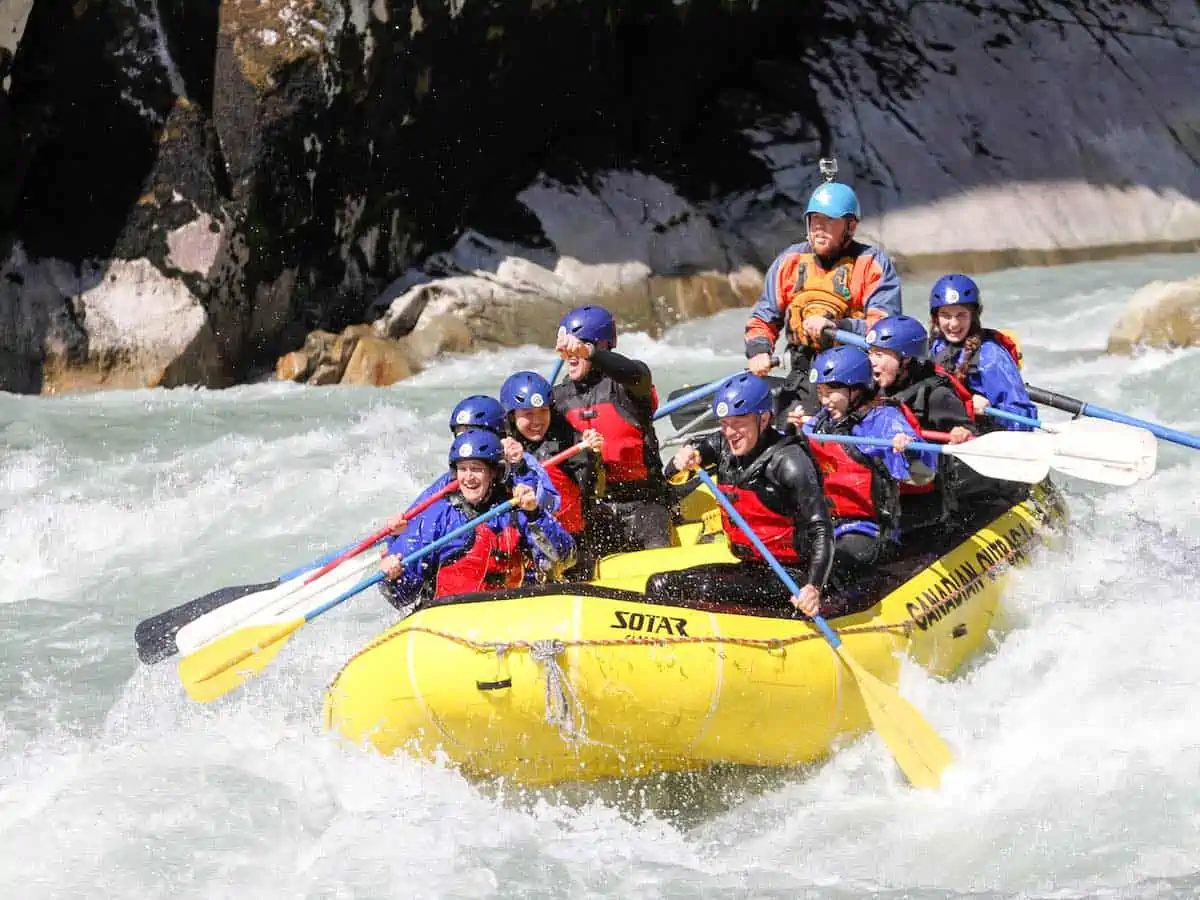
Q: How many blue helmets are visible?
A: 9